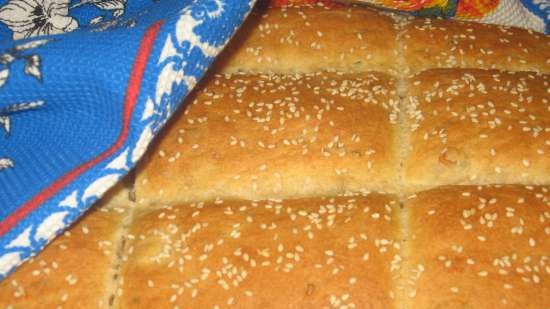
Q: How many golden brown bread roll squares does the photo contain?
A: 7